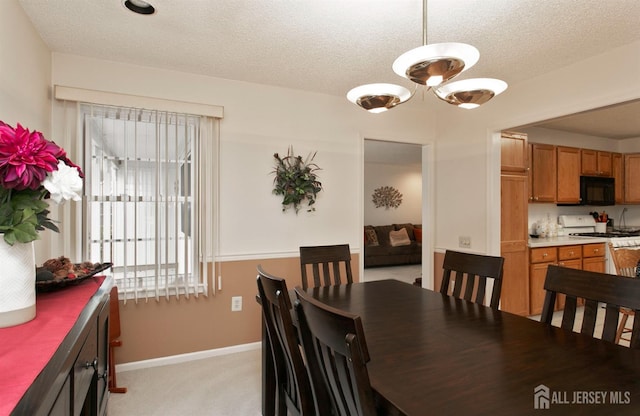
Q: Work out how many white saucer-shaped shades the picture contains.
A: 3